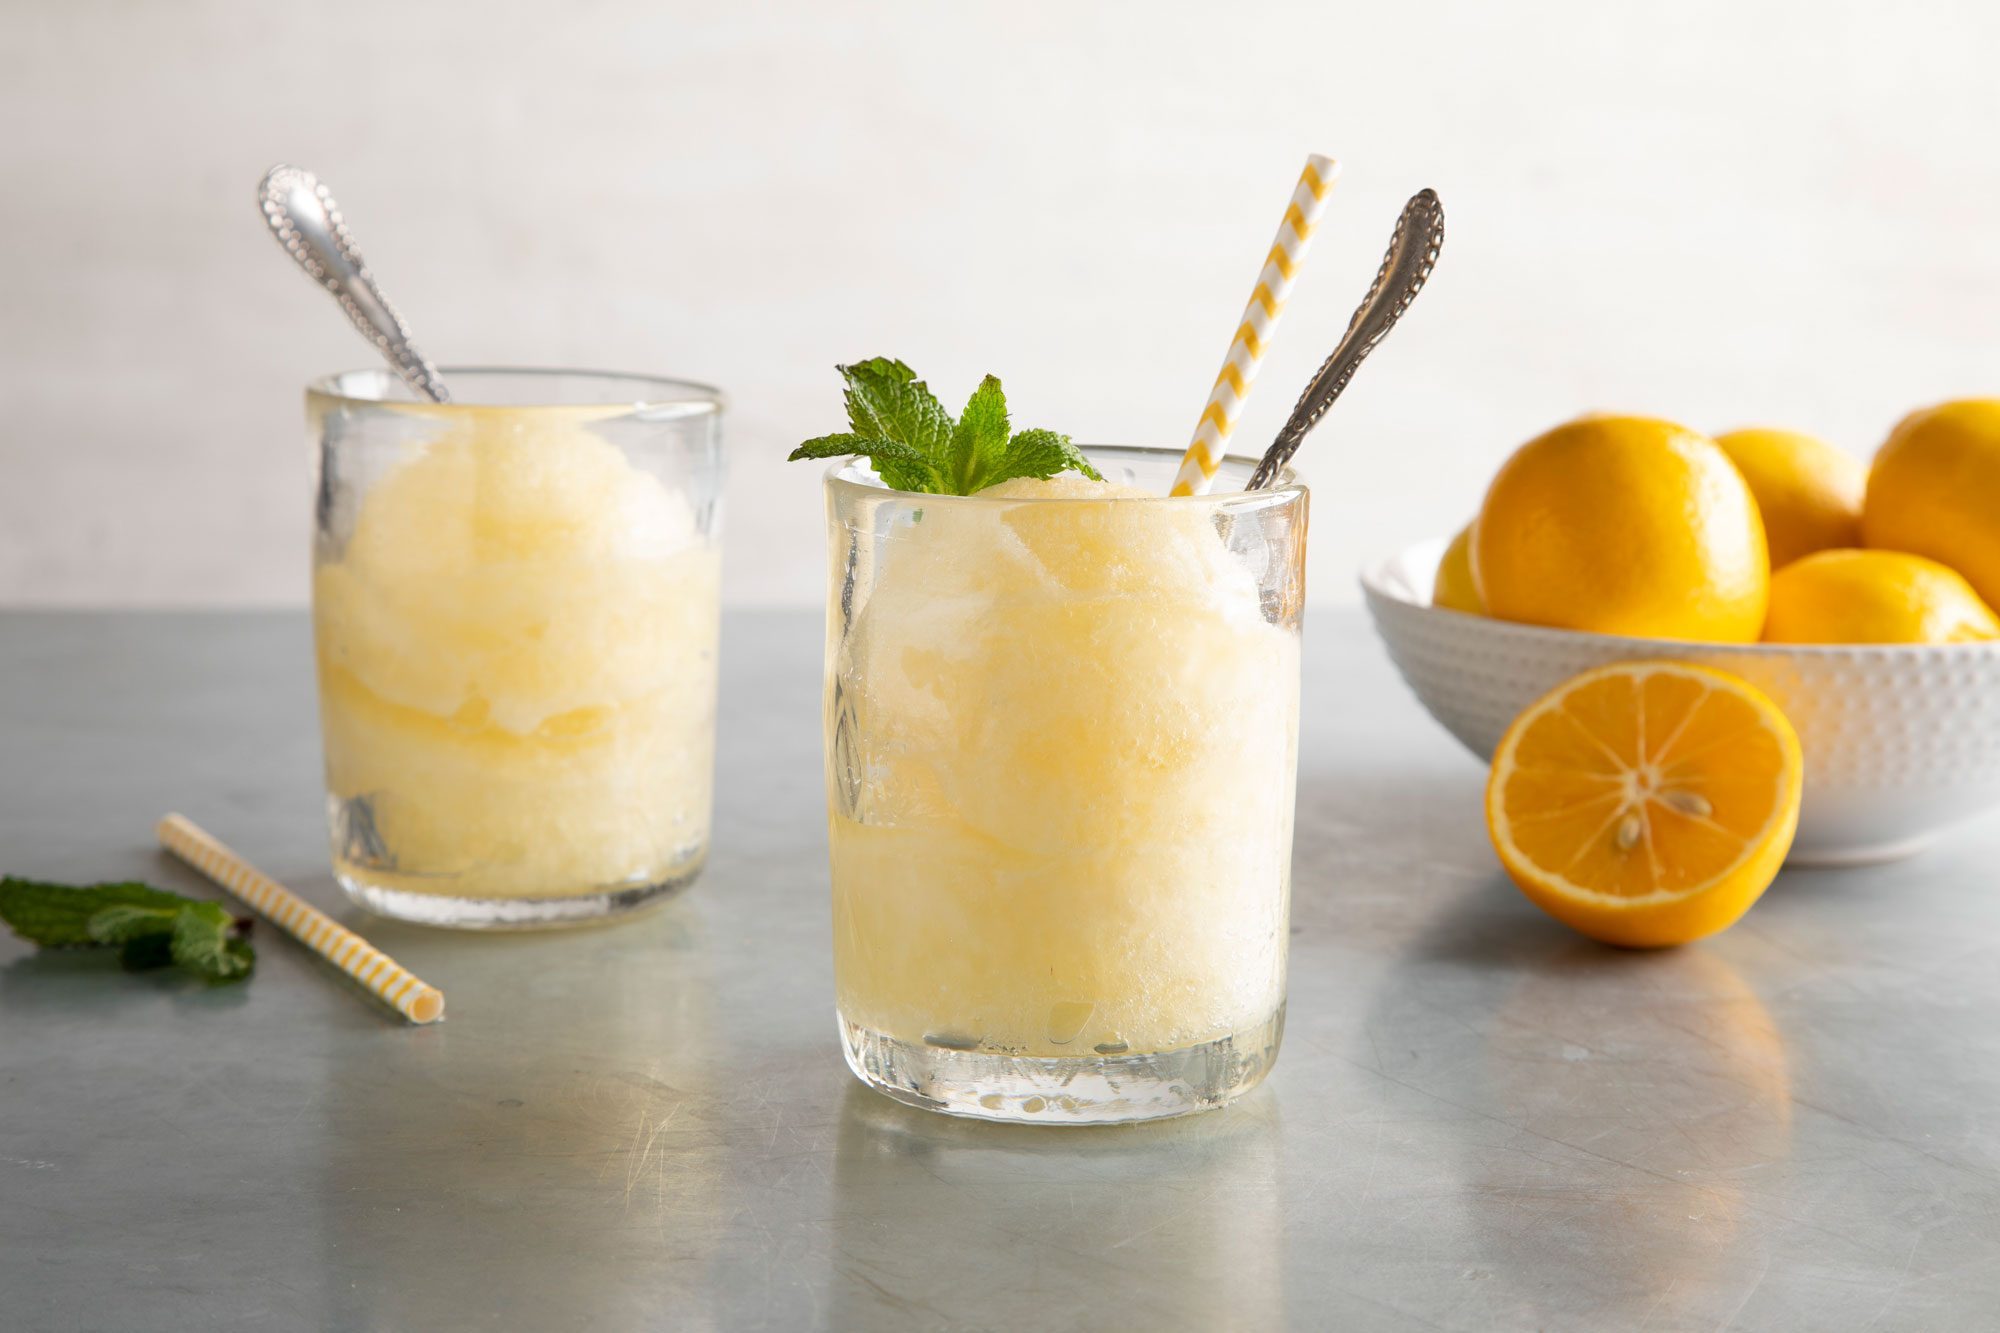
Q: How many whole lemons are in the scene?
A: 5